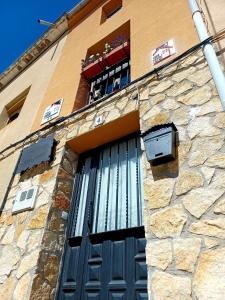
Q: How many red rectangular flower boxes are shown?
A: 2